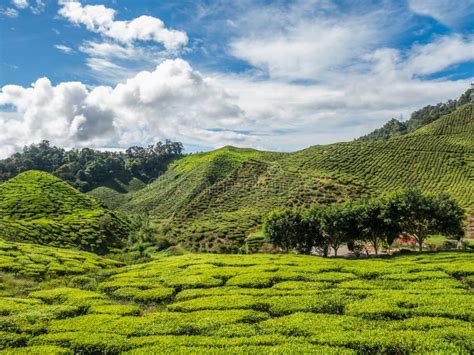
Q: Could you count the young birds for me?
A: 0